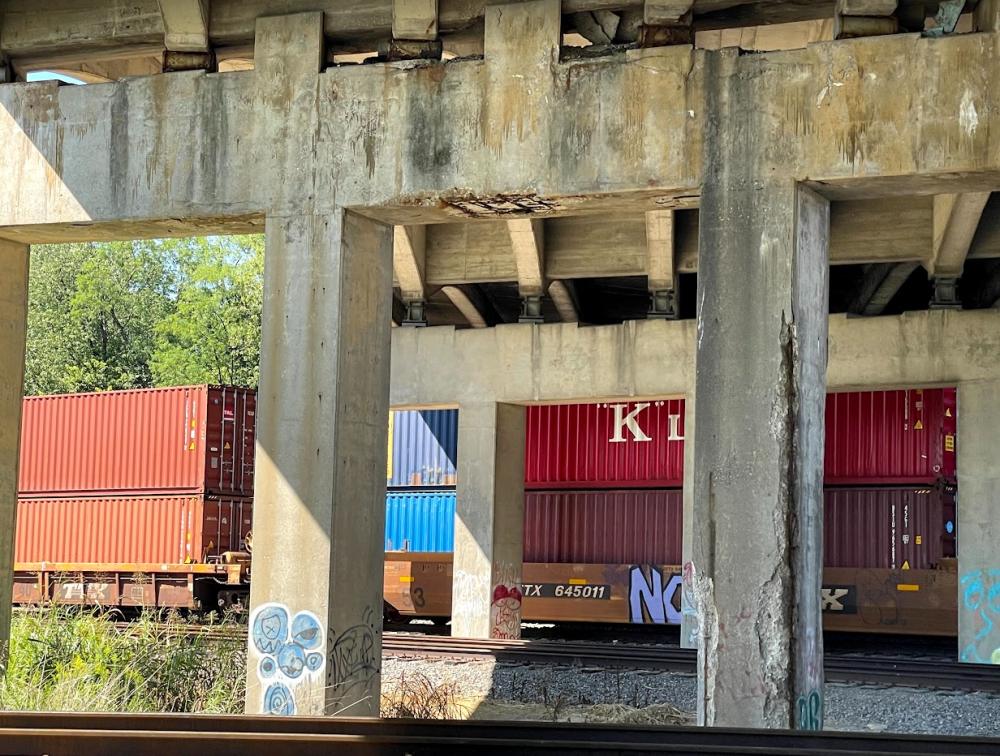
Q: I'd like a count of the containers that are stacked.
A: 6